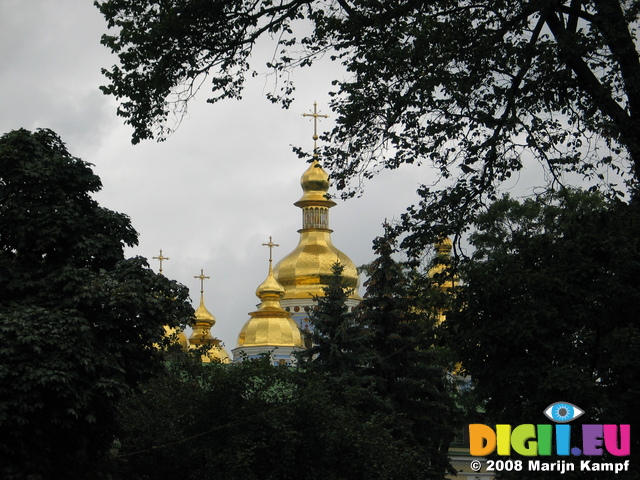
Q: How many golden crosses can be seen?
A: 4